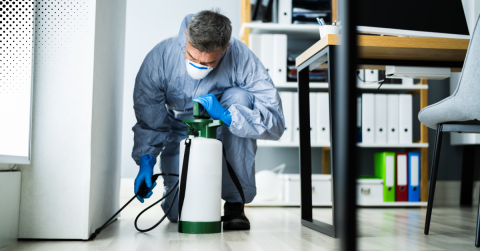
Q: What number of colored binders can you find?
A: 3